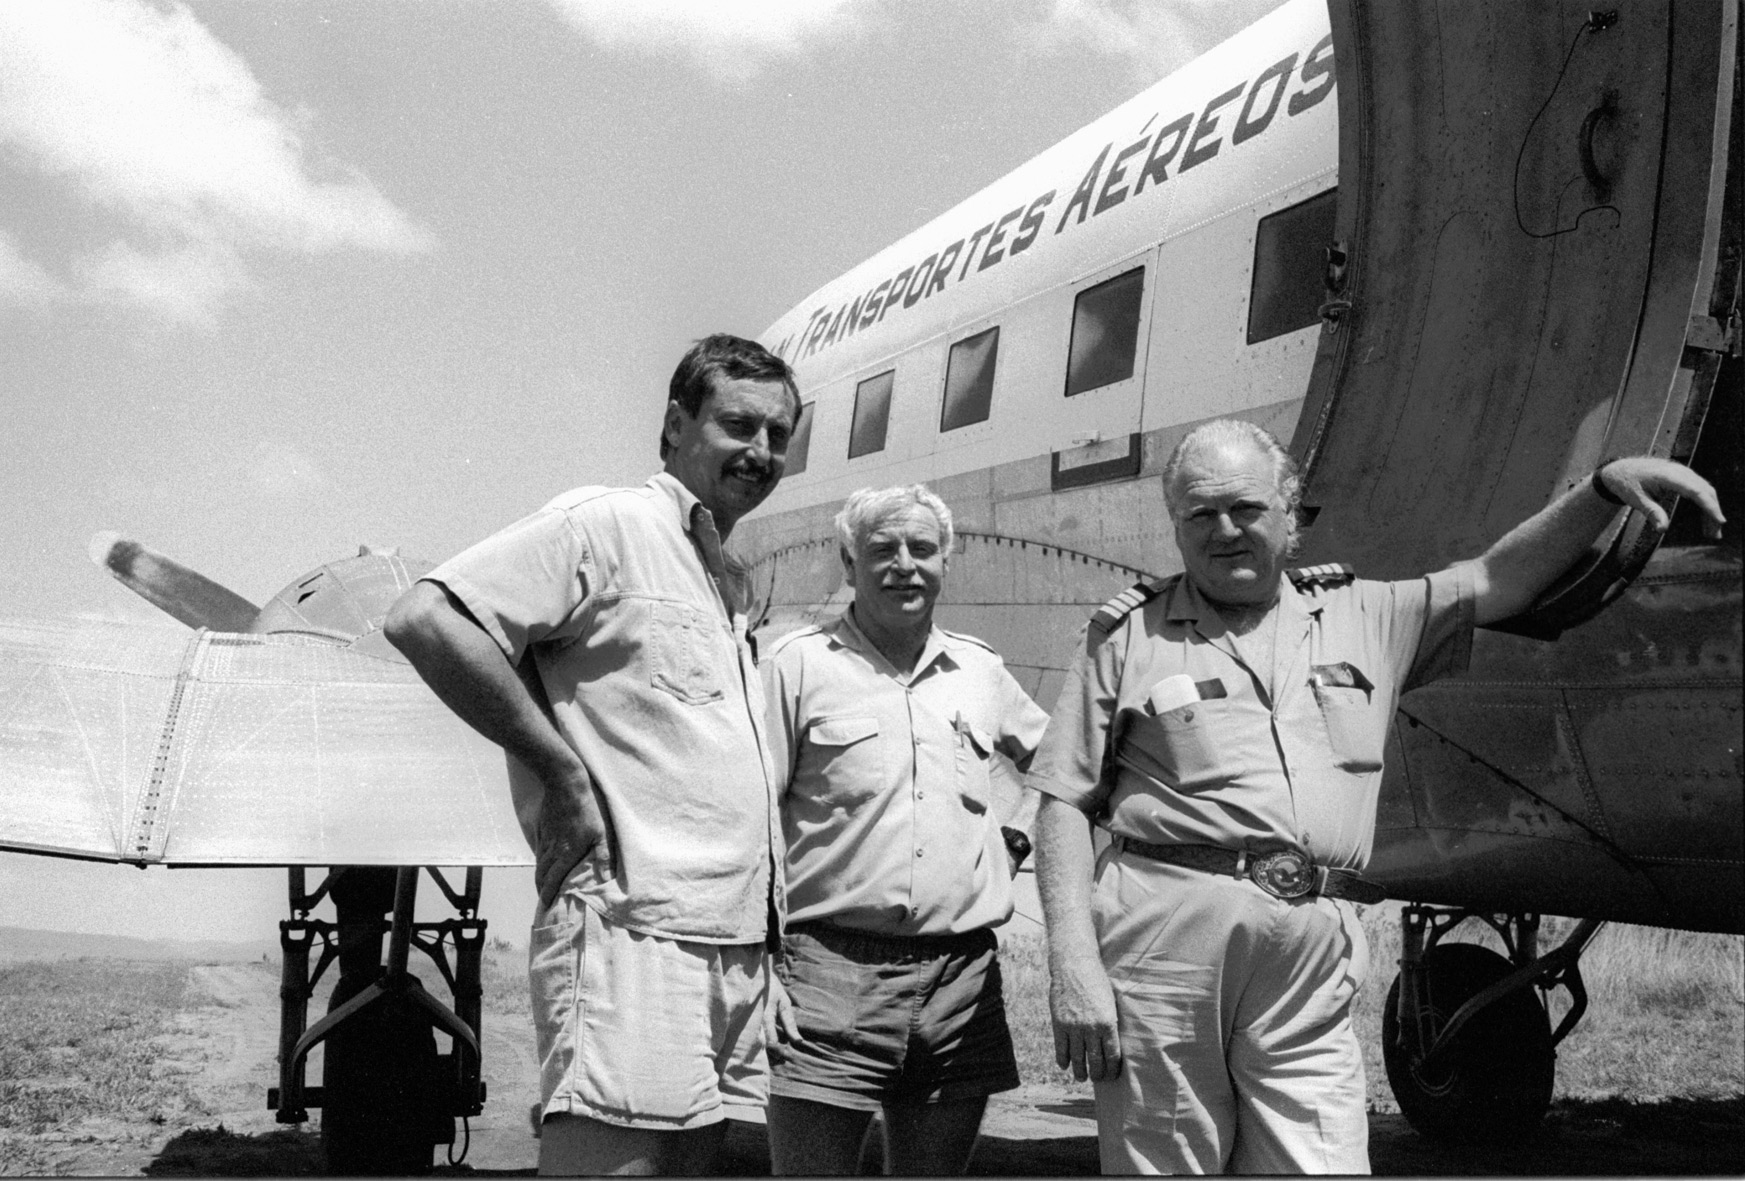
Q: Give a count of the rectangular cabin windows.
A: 5